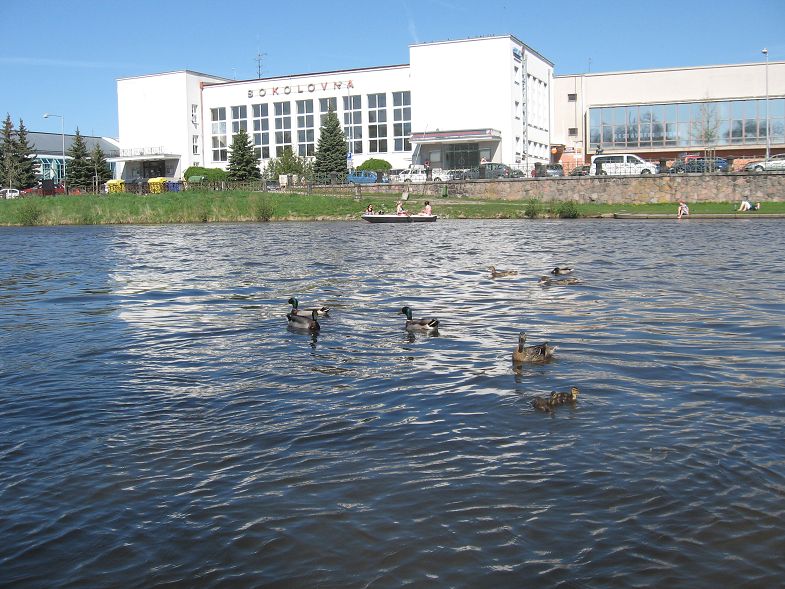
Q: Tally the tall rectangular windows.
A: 9